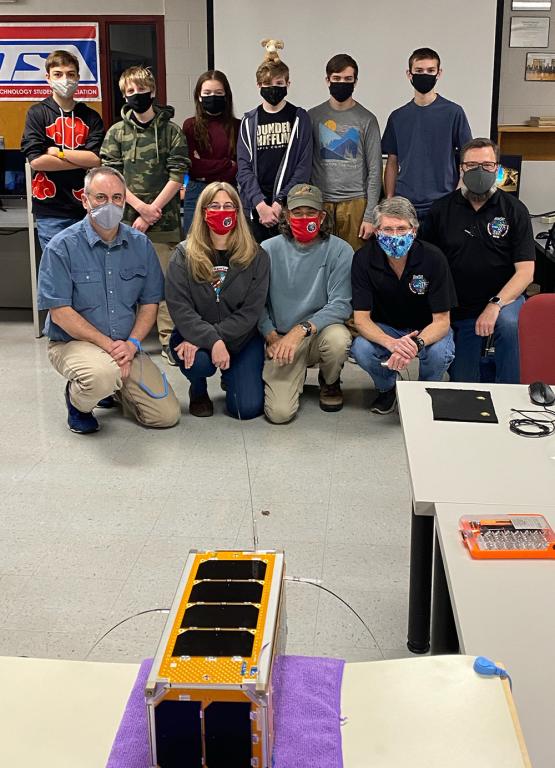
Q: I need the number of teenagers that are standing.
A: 6